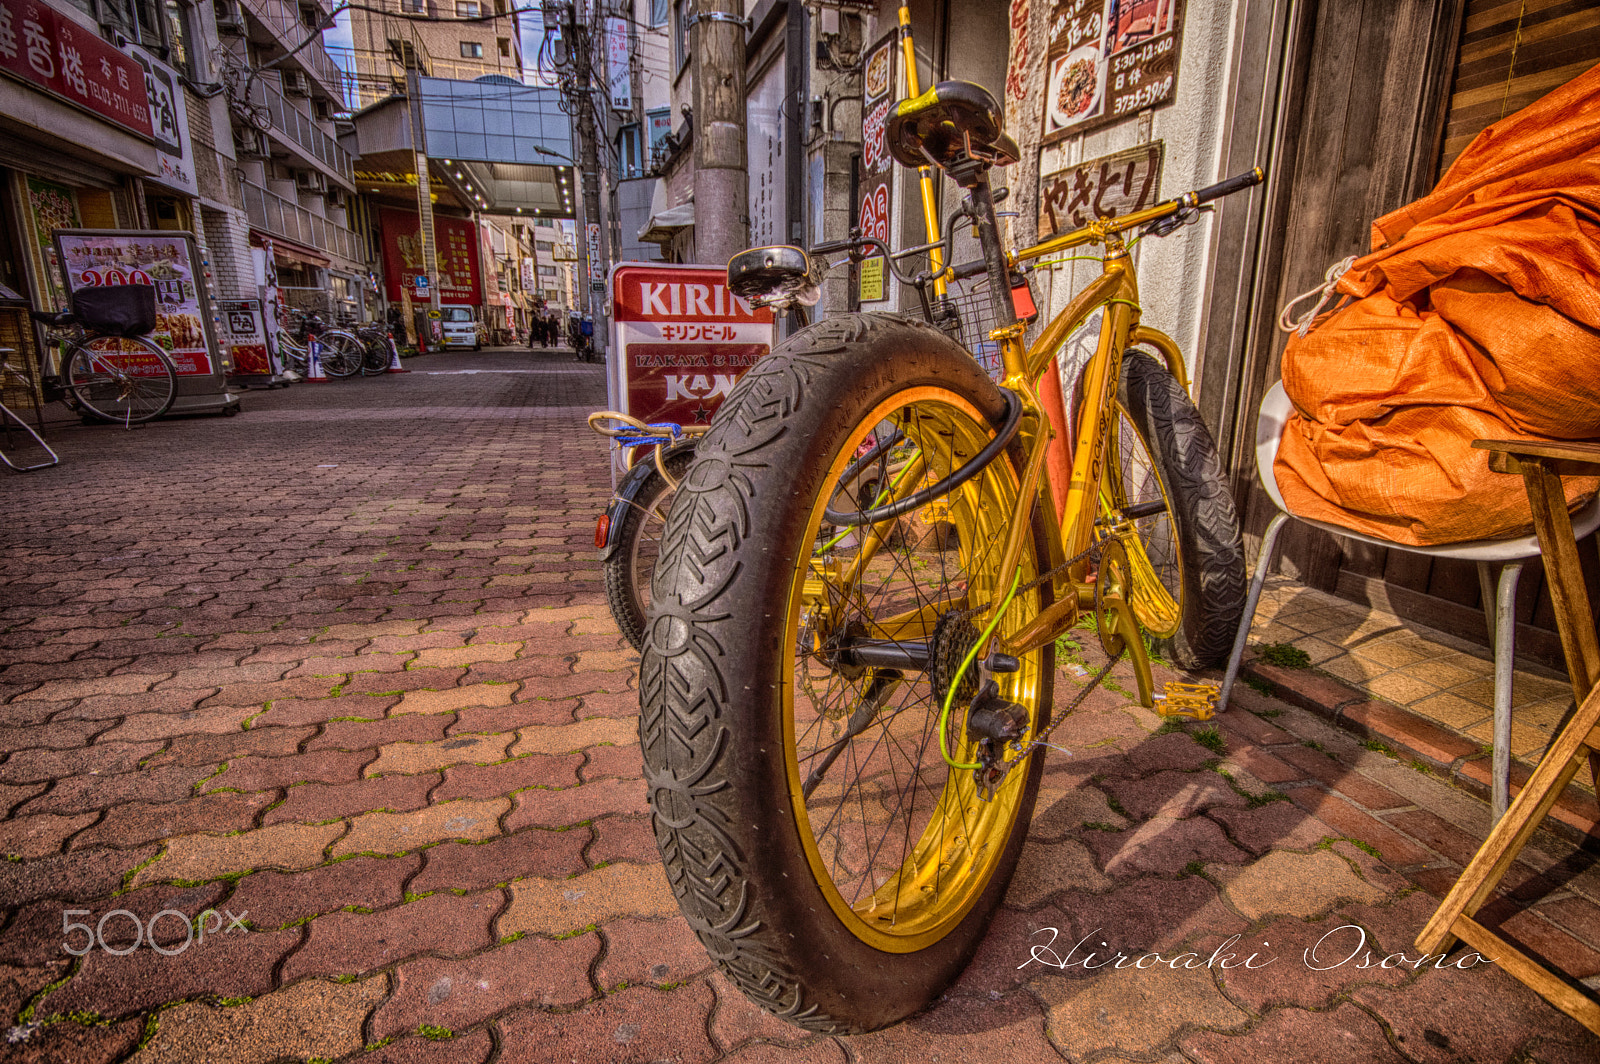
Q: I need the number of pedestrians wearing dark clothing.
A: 3